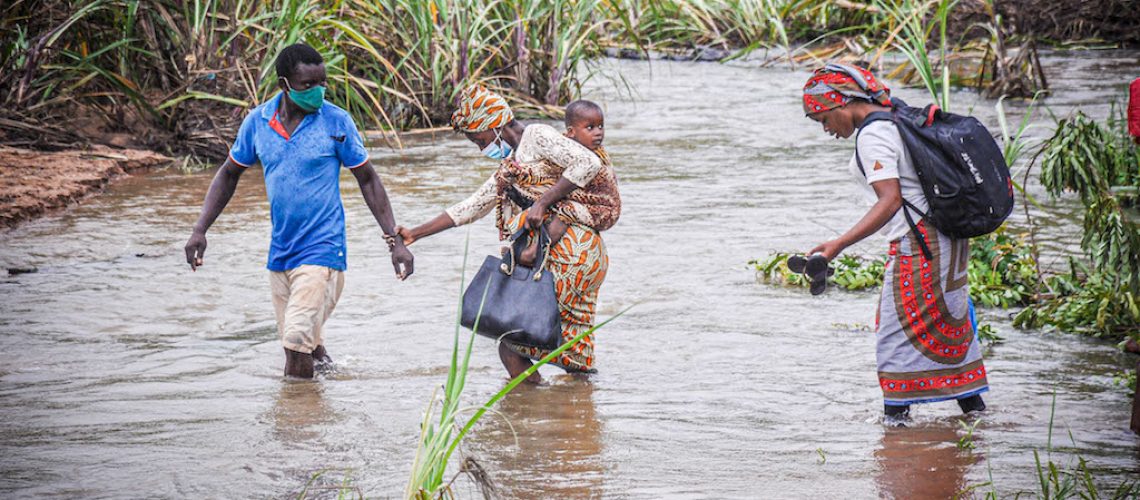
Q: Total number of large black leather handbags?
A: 1